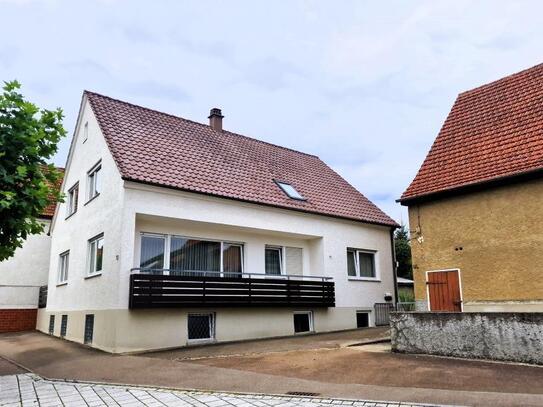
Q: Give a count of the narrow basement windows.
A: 3